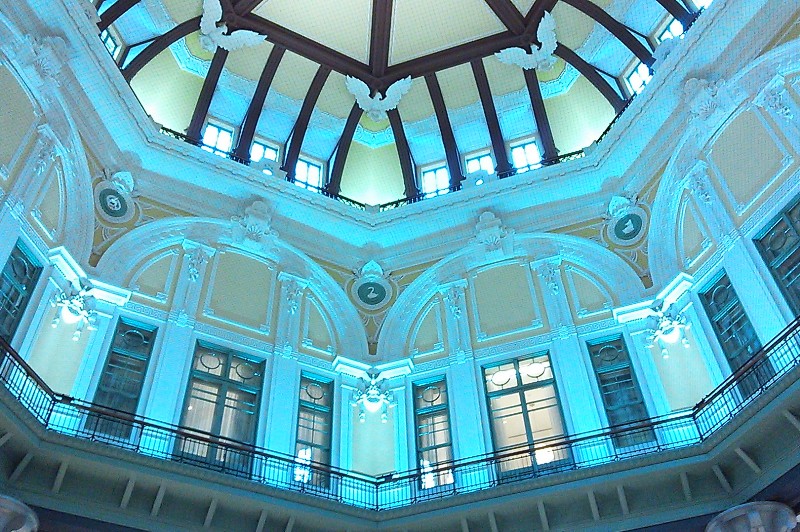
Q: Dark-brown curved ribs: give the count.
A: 13